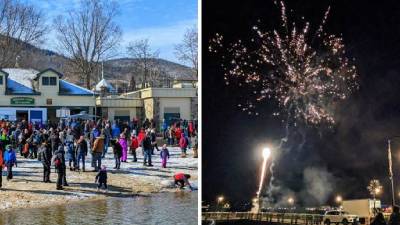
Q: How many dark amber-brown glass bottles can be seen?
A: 0